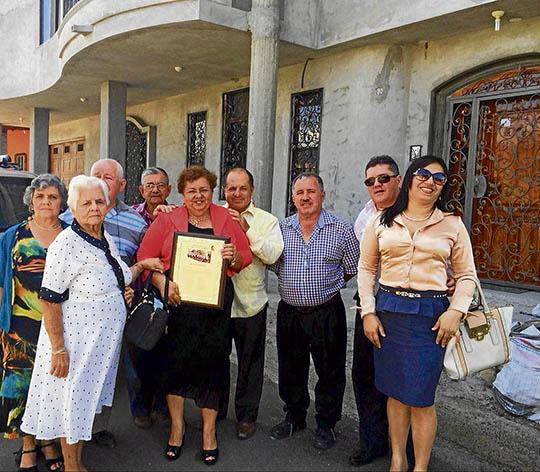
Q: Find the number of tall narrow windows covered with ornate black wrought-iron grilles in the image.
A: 3